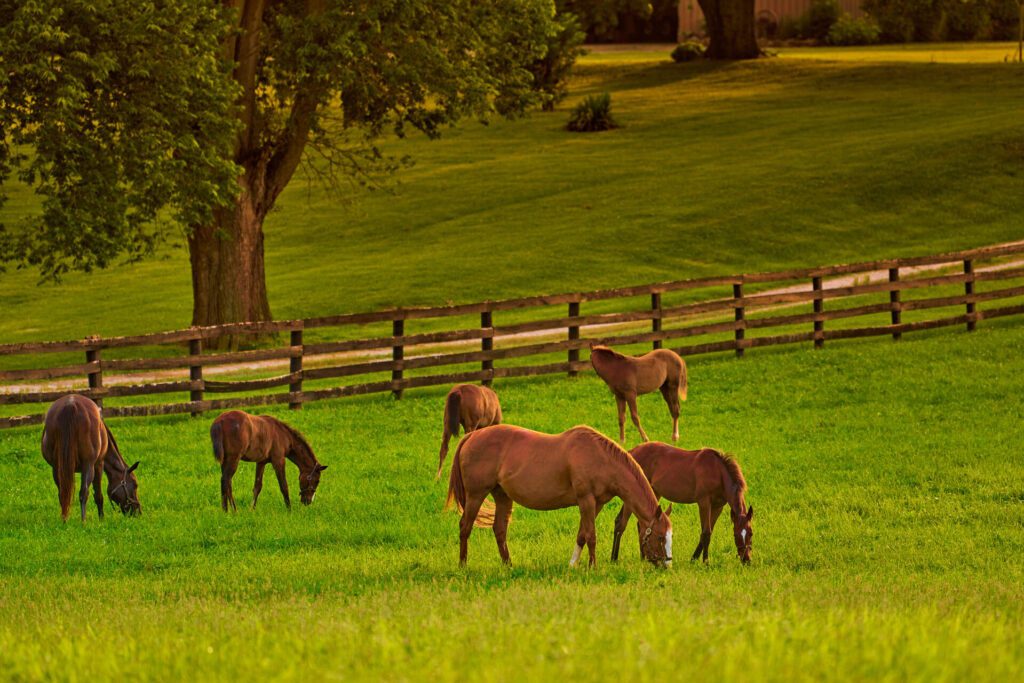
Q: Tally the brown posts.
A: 11